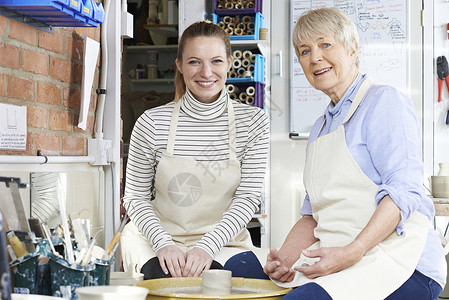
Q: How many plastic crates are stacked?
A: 4